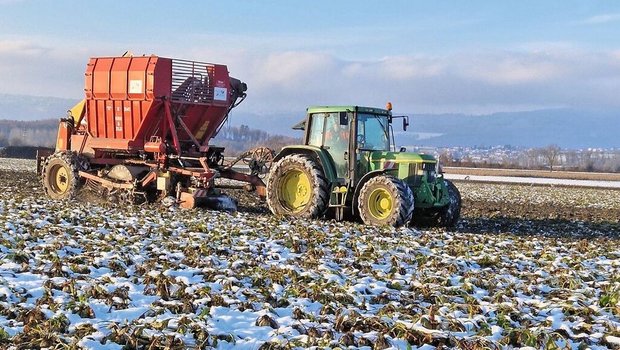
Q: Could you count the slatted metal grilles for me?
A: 1